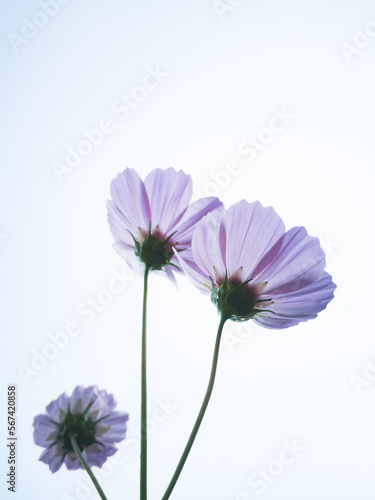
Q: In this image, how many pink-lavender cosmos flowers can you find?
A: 3